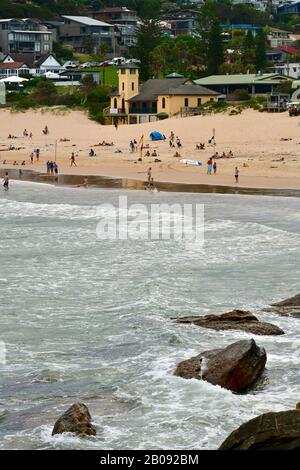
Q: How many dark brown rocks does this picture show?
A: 5